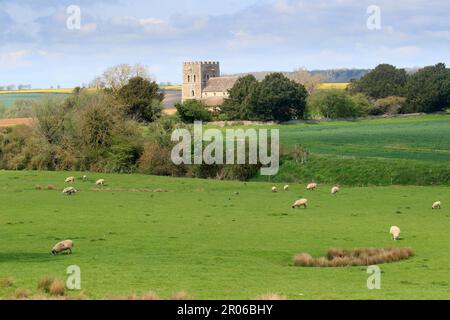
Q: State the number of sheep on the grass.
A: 12